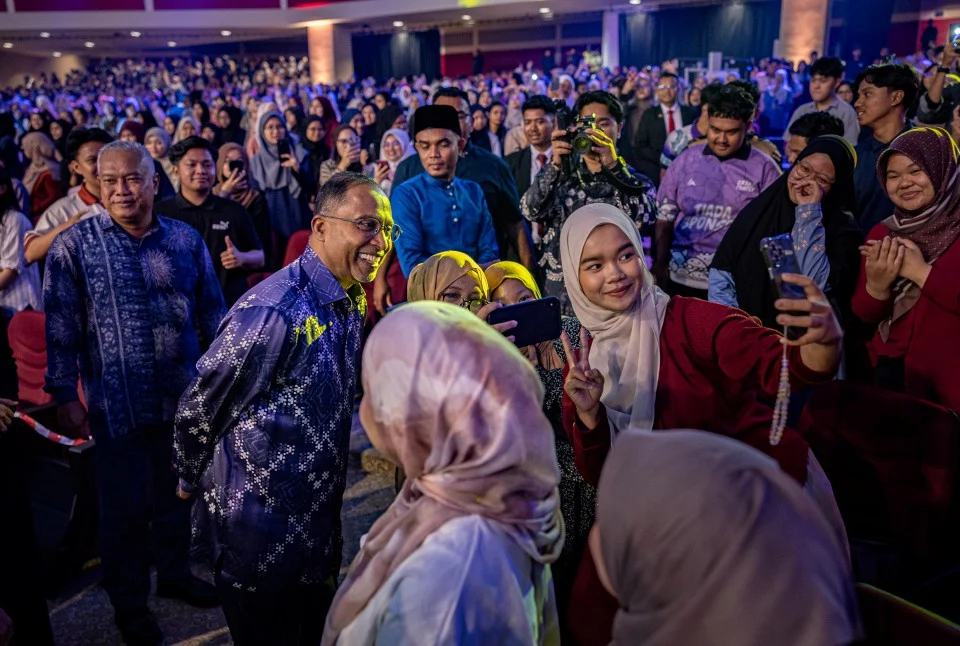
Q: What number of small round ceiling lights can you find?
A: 11